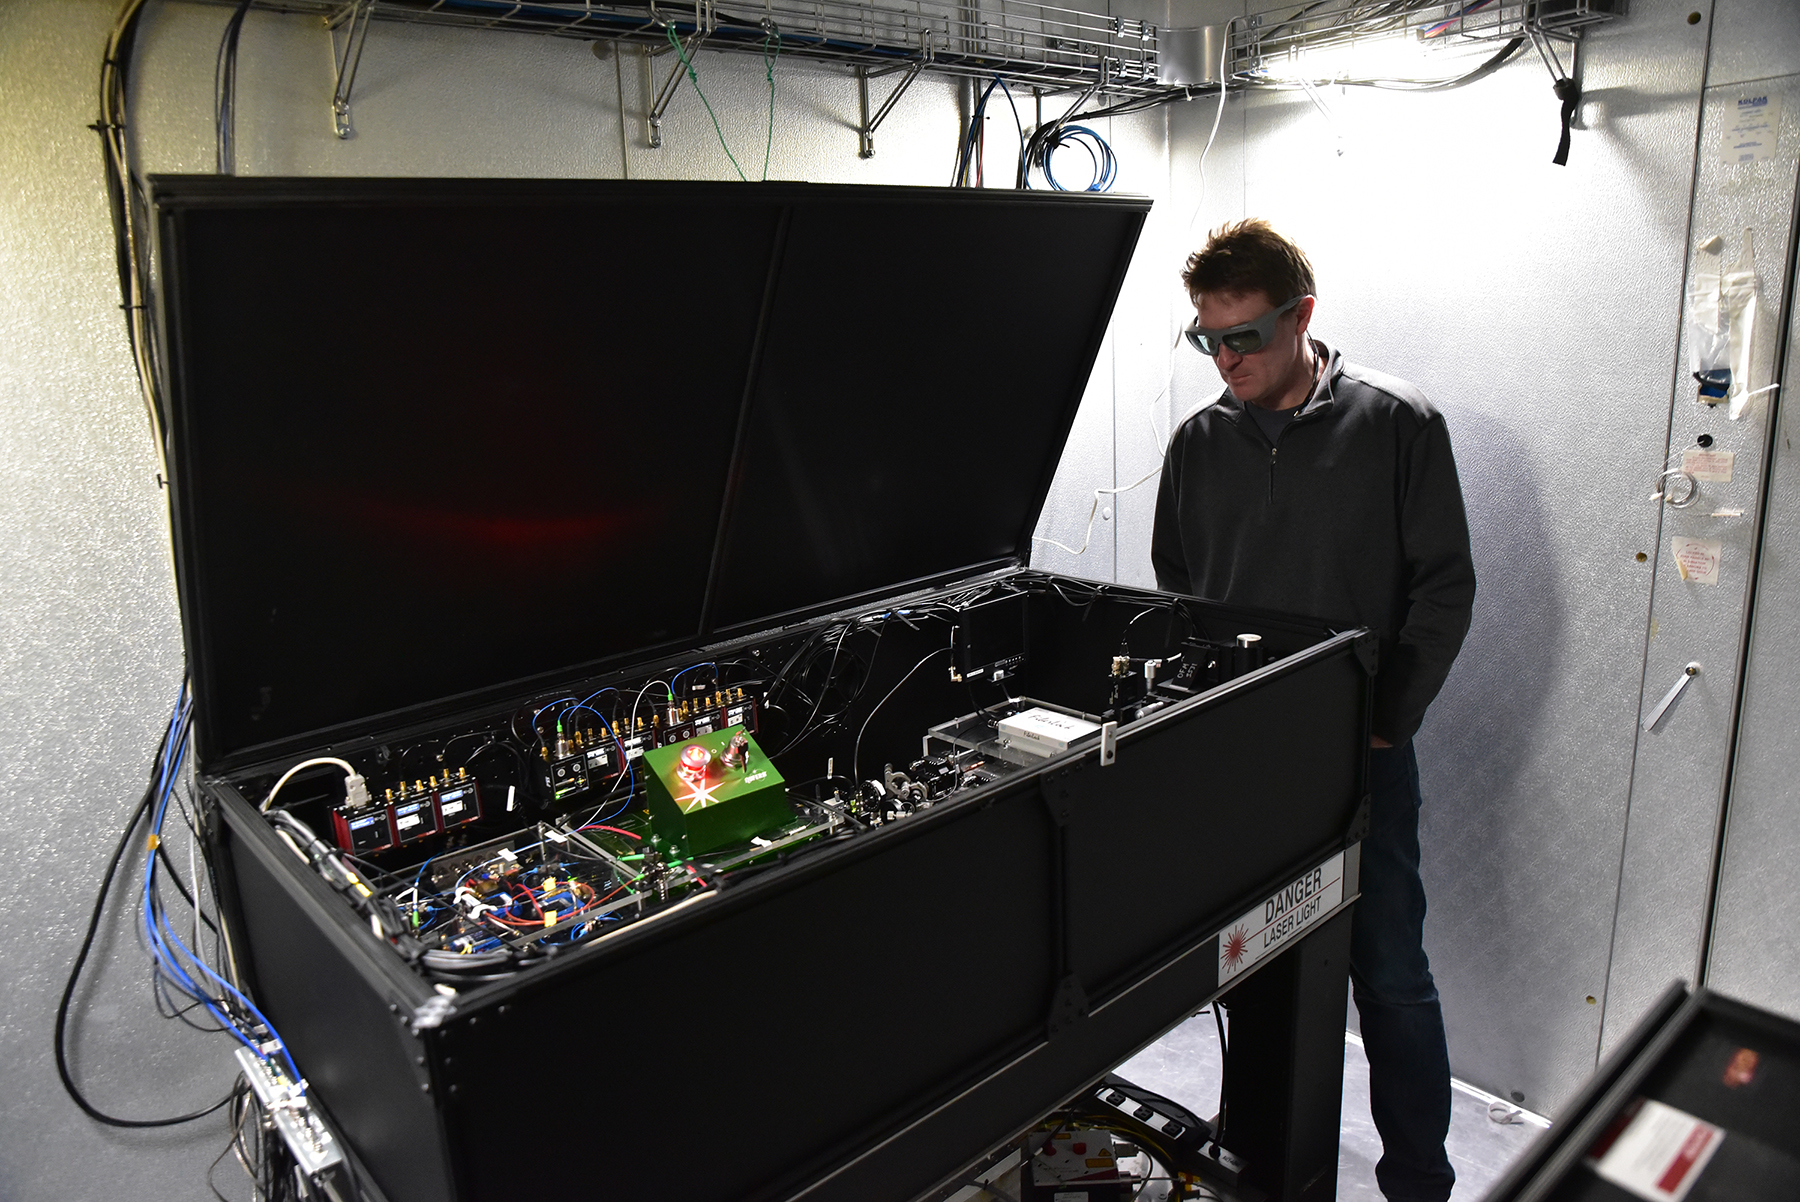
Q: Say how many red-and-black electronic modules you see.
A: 7